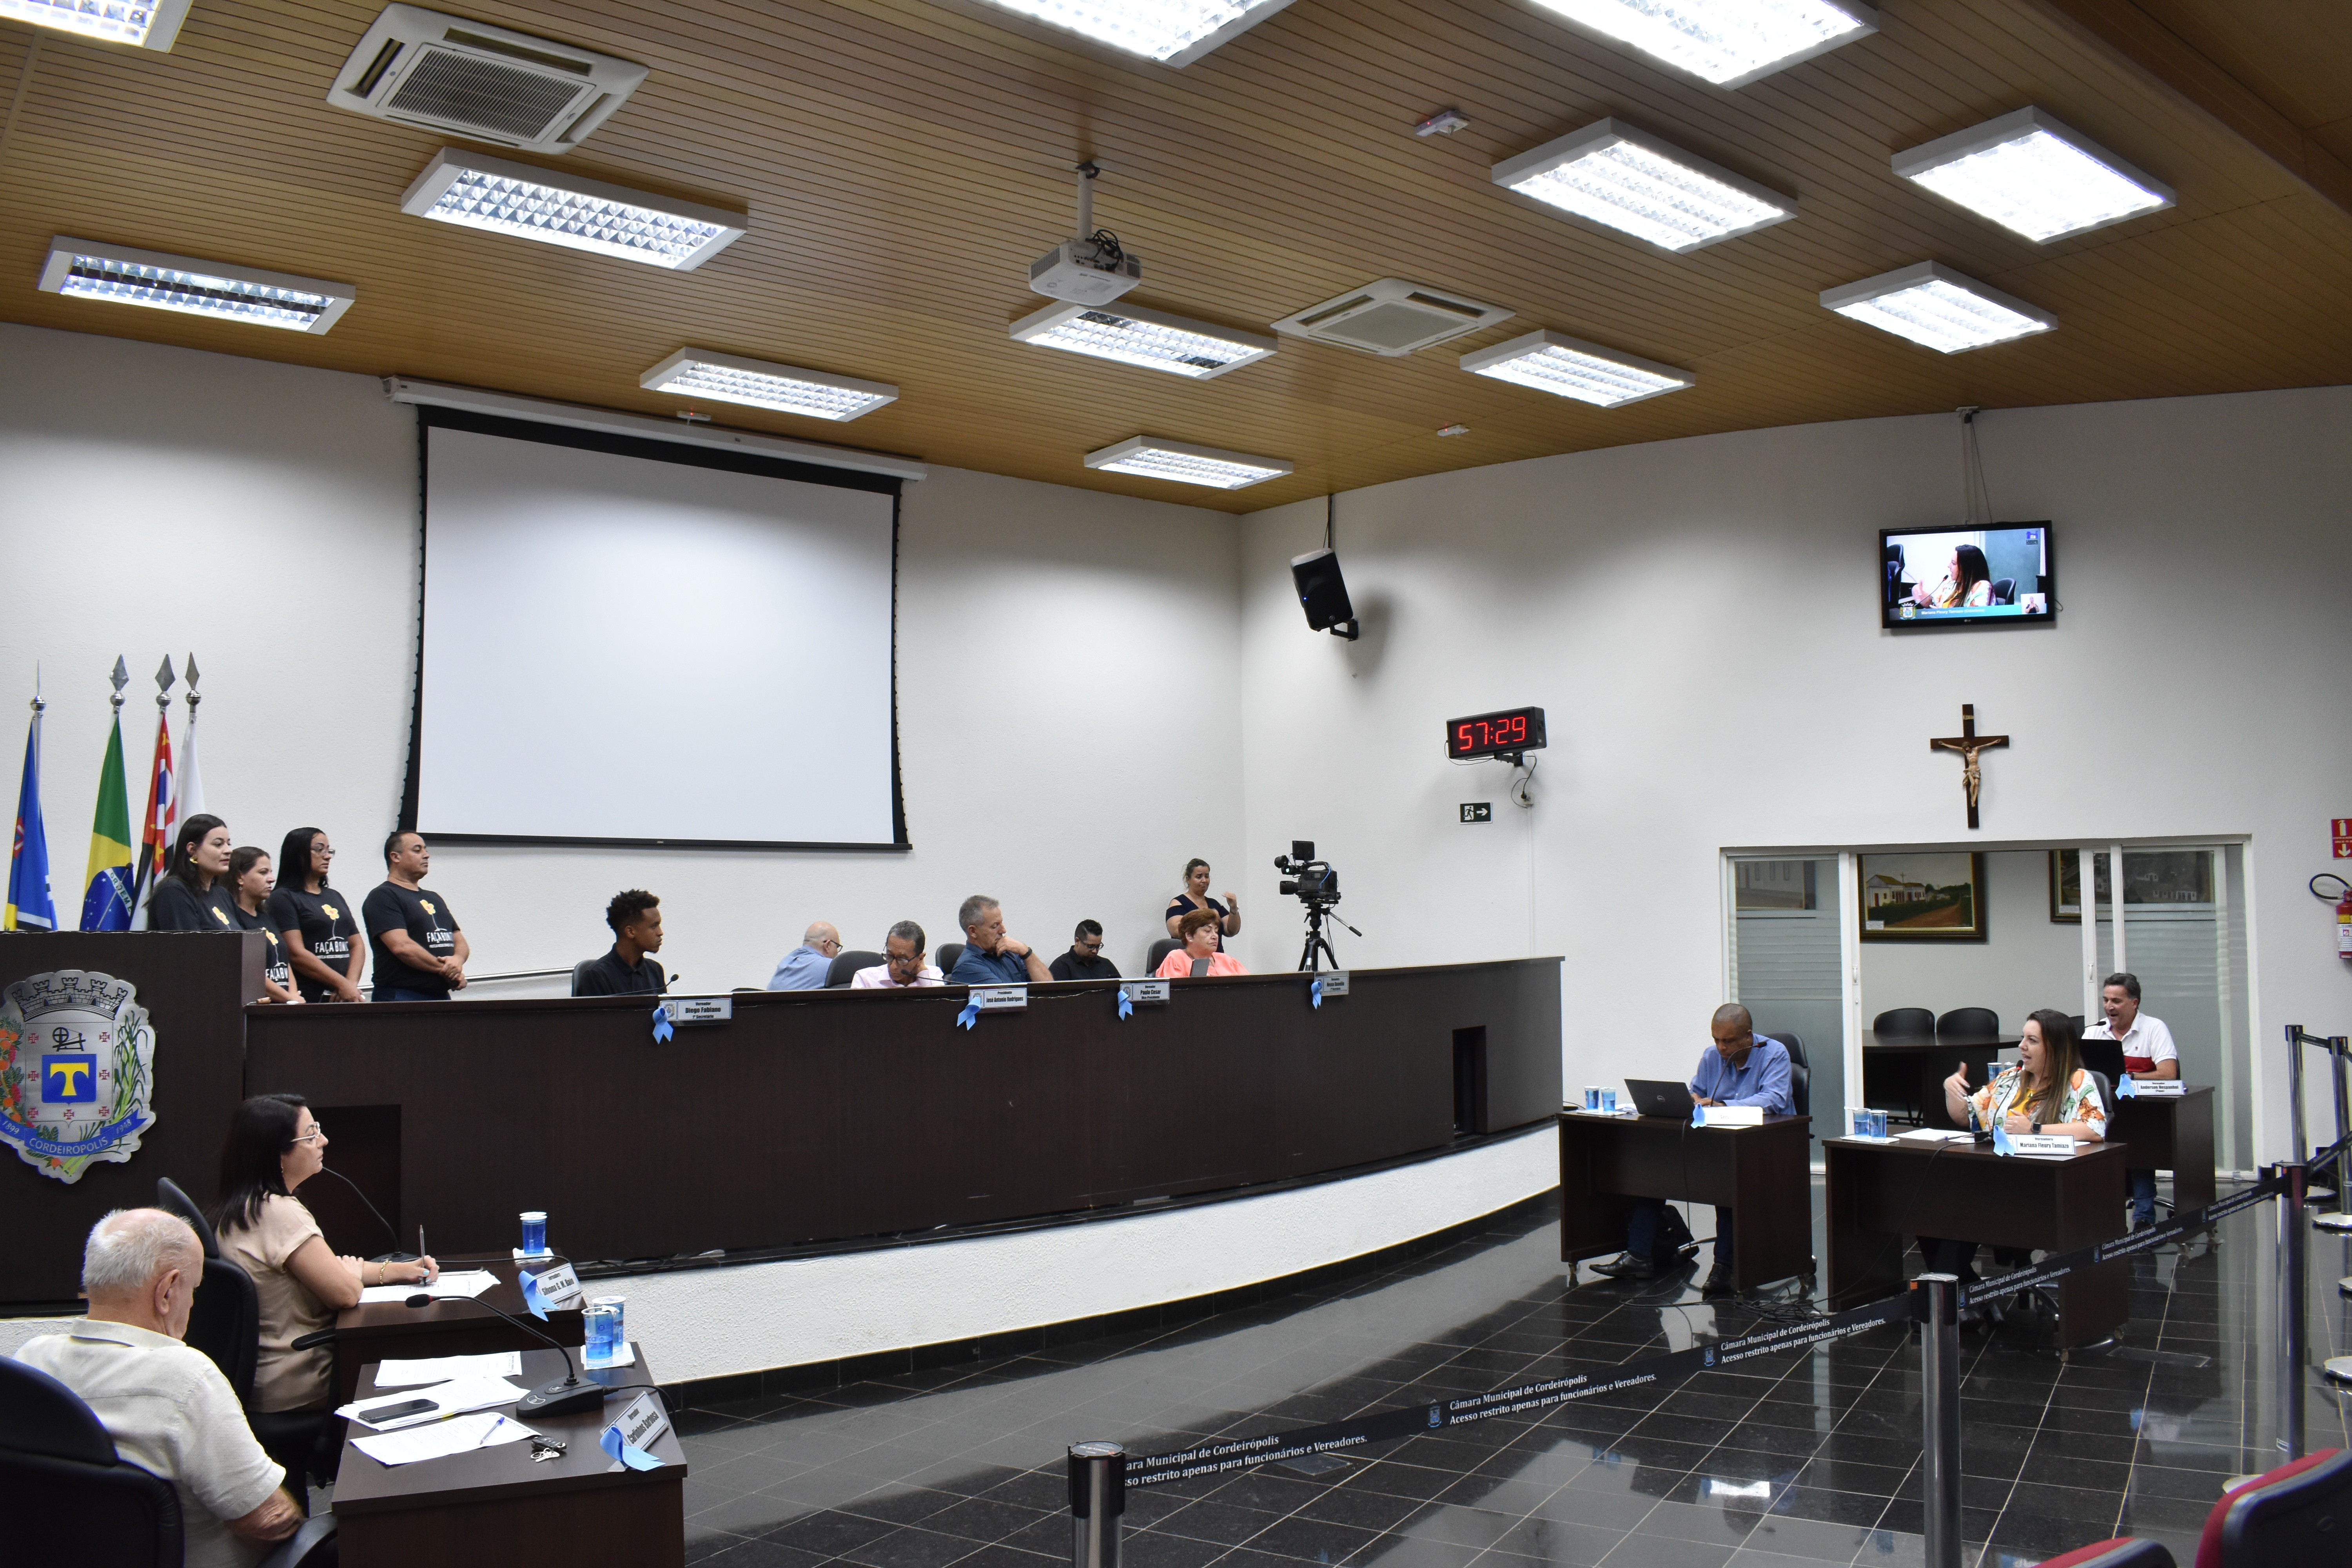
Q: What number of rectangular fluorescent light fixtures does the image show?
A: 12